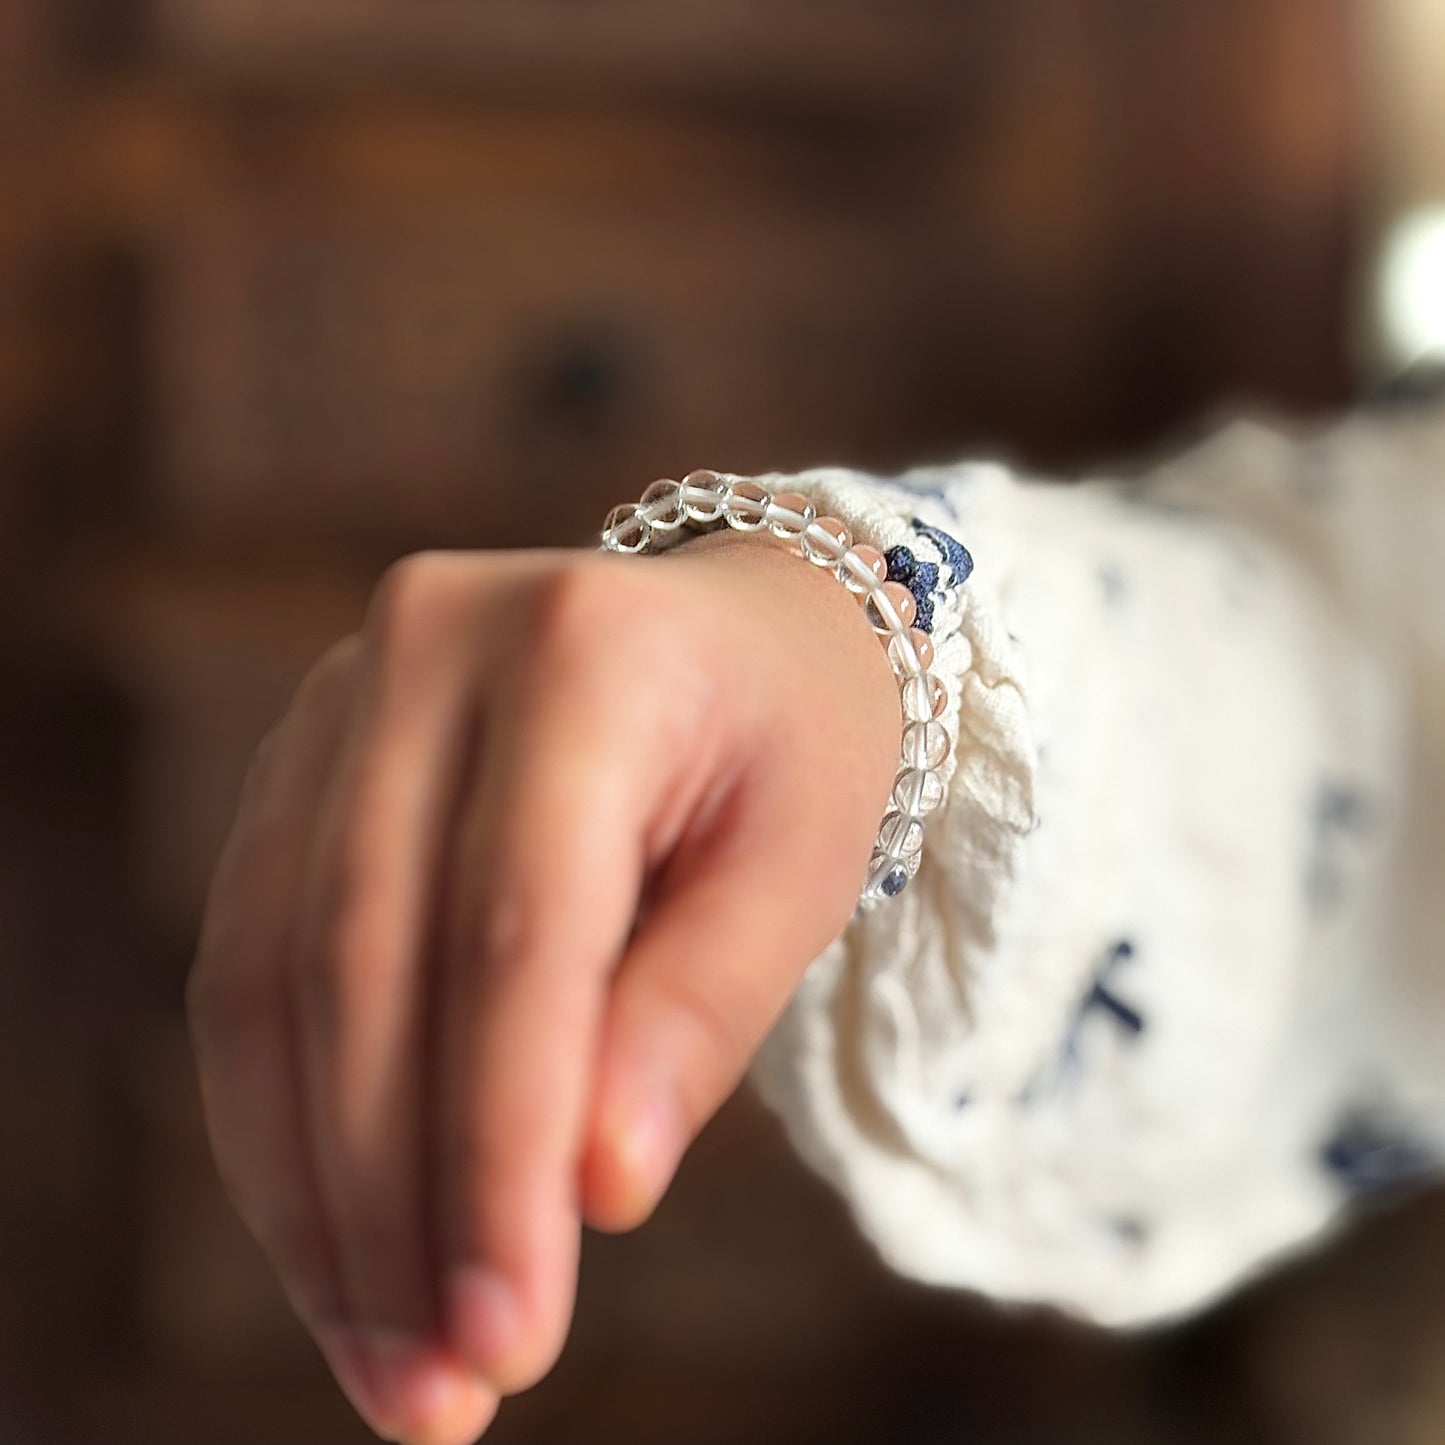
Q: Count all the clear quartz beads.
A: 14